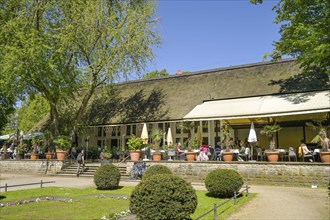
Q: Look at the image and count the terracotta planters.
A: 9